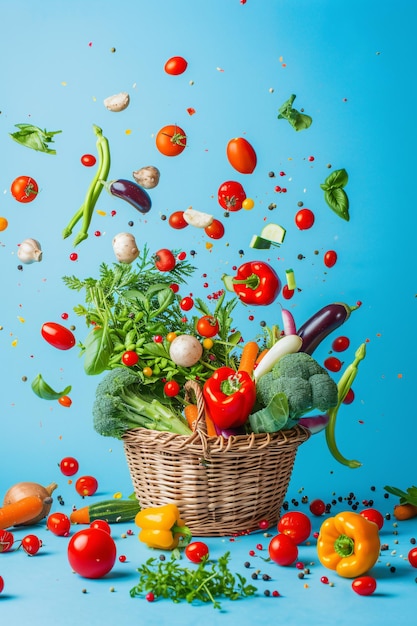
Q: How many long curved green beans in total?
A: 3